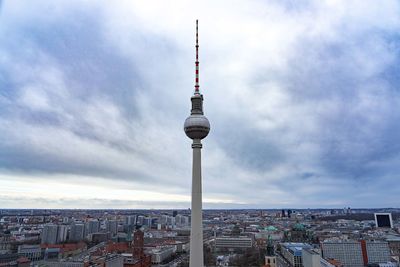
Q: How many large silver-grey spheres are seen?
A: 1